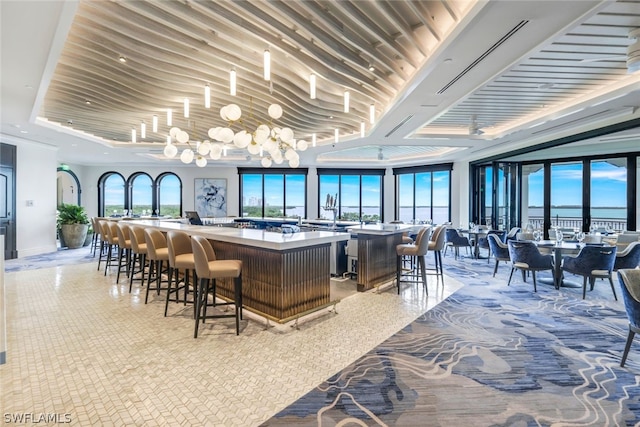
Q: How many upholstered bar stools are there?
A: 12